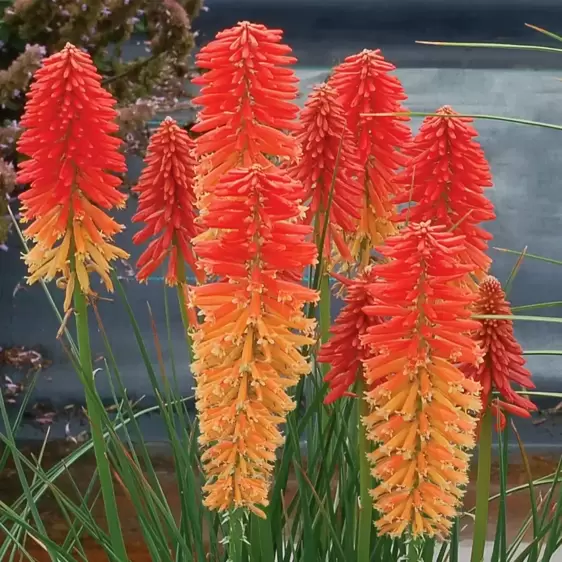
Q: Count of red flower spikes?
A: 10